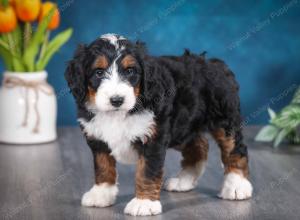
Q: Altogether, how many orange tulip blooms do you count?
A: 3